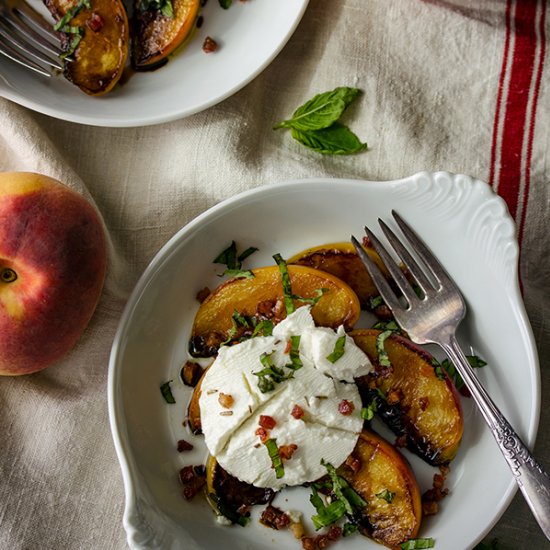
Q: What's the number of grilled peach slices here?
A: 8